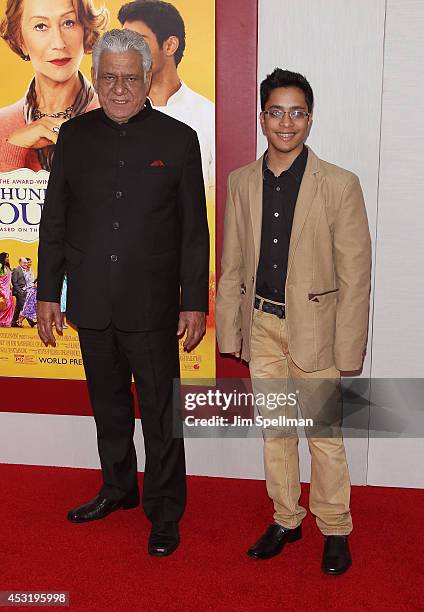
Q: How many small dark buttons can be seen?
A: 5